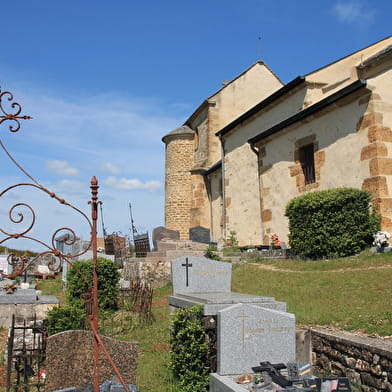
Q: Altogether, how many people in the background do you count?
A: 0